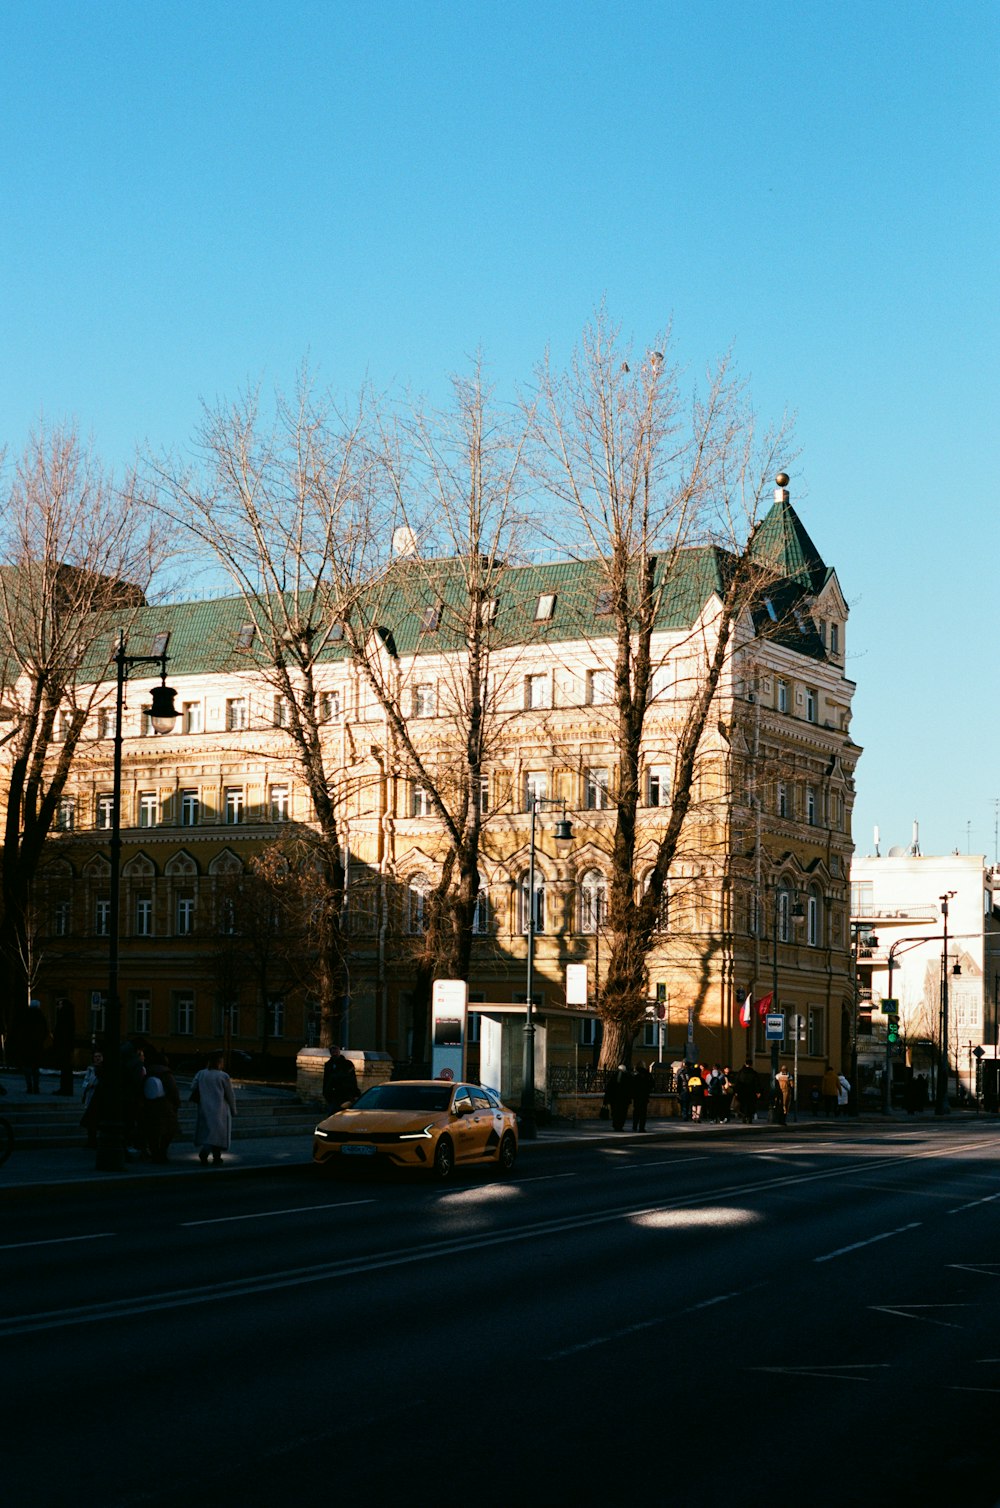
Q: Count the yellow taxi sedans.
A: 1